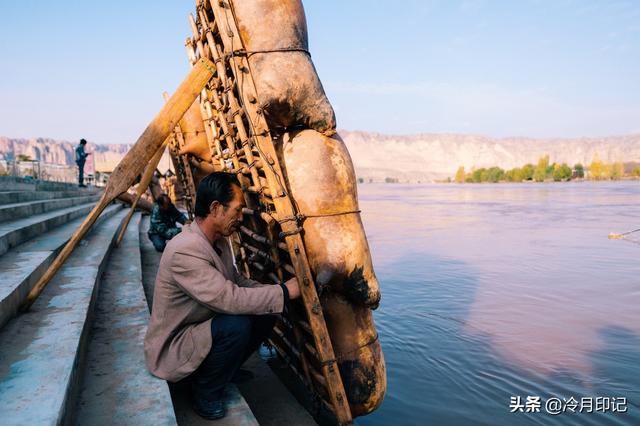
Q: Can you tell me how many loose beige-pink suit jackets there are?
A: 1